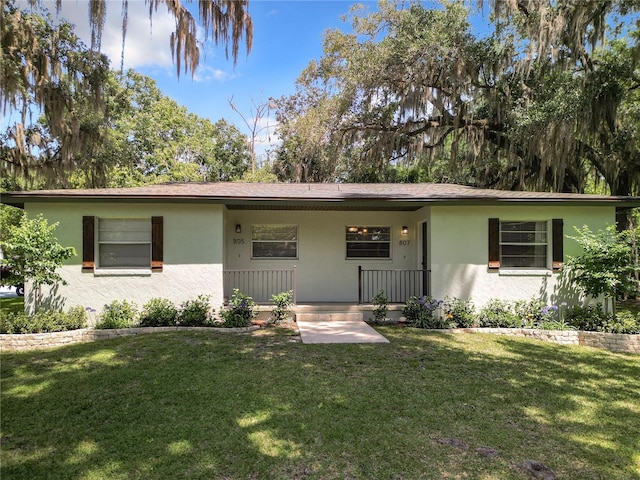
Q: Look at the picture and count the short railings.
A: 2